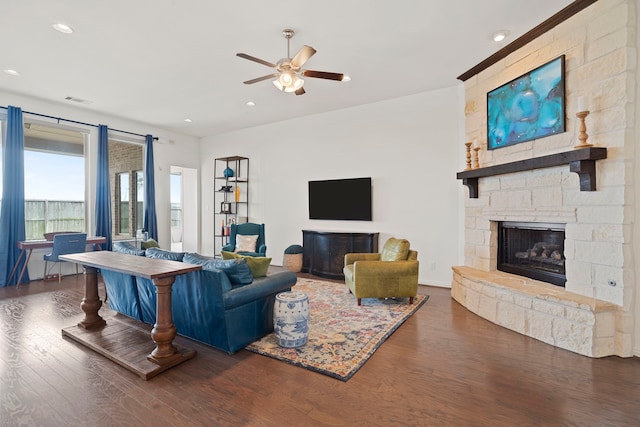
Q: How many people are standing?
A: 0